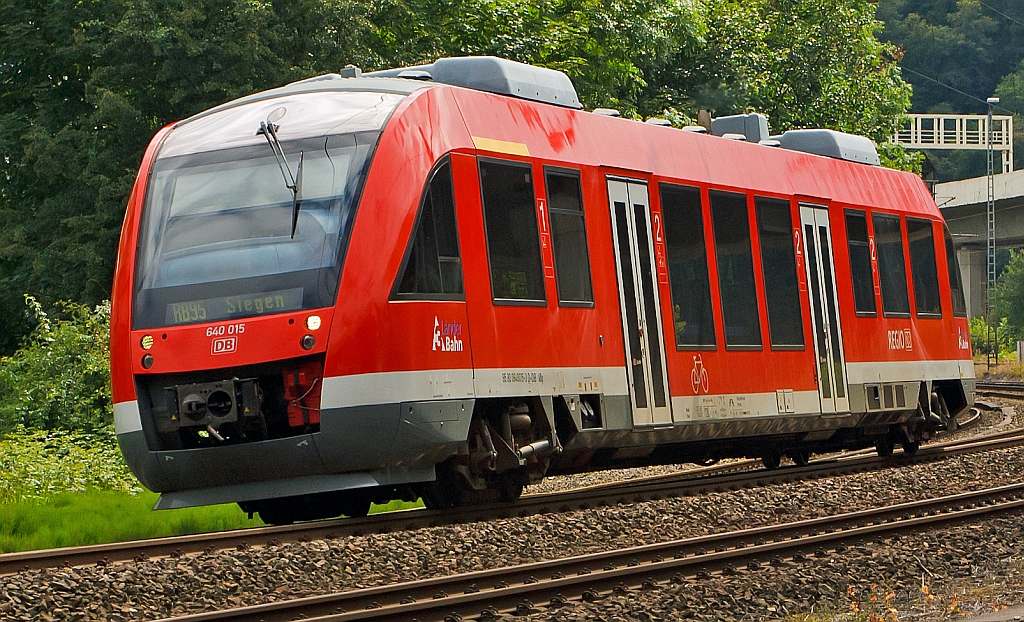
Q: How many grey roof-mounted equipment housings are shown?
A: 3